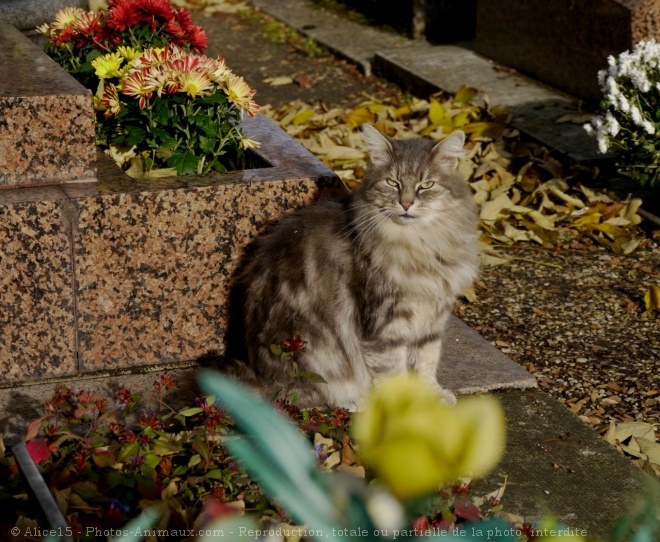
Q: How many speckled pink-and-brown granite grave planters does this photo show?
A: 1